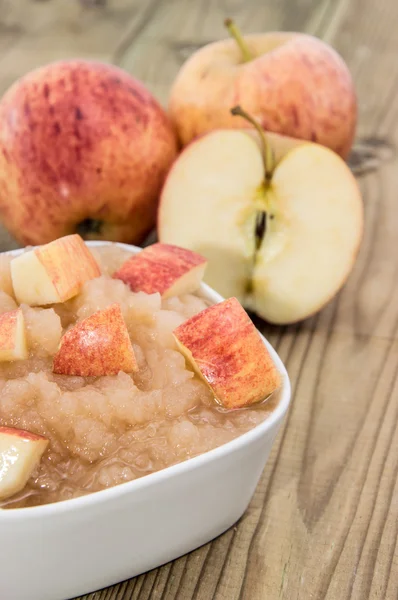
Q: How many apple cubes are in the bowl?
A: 6